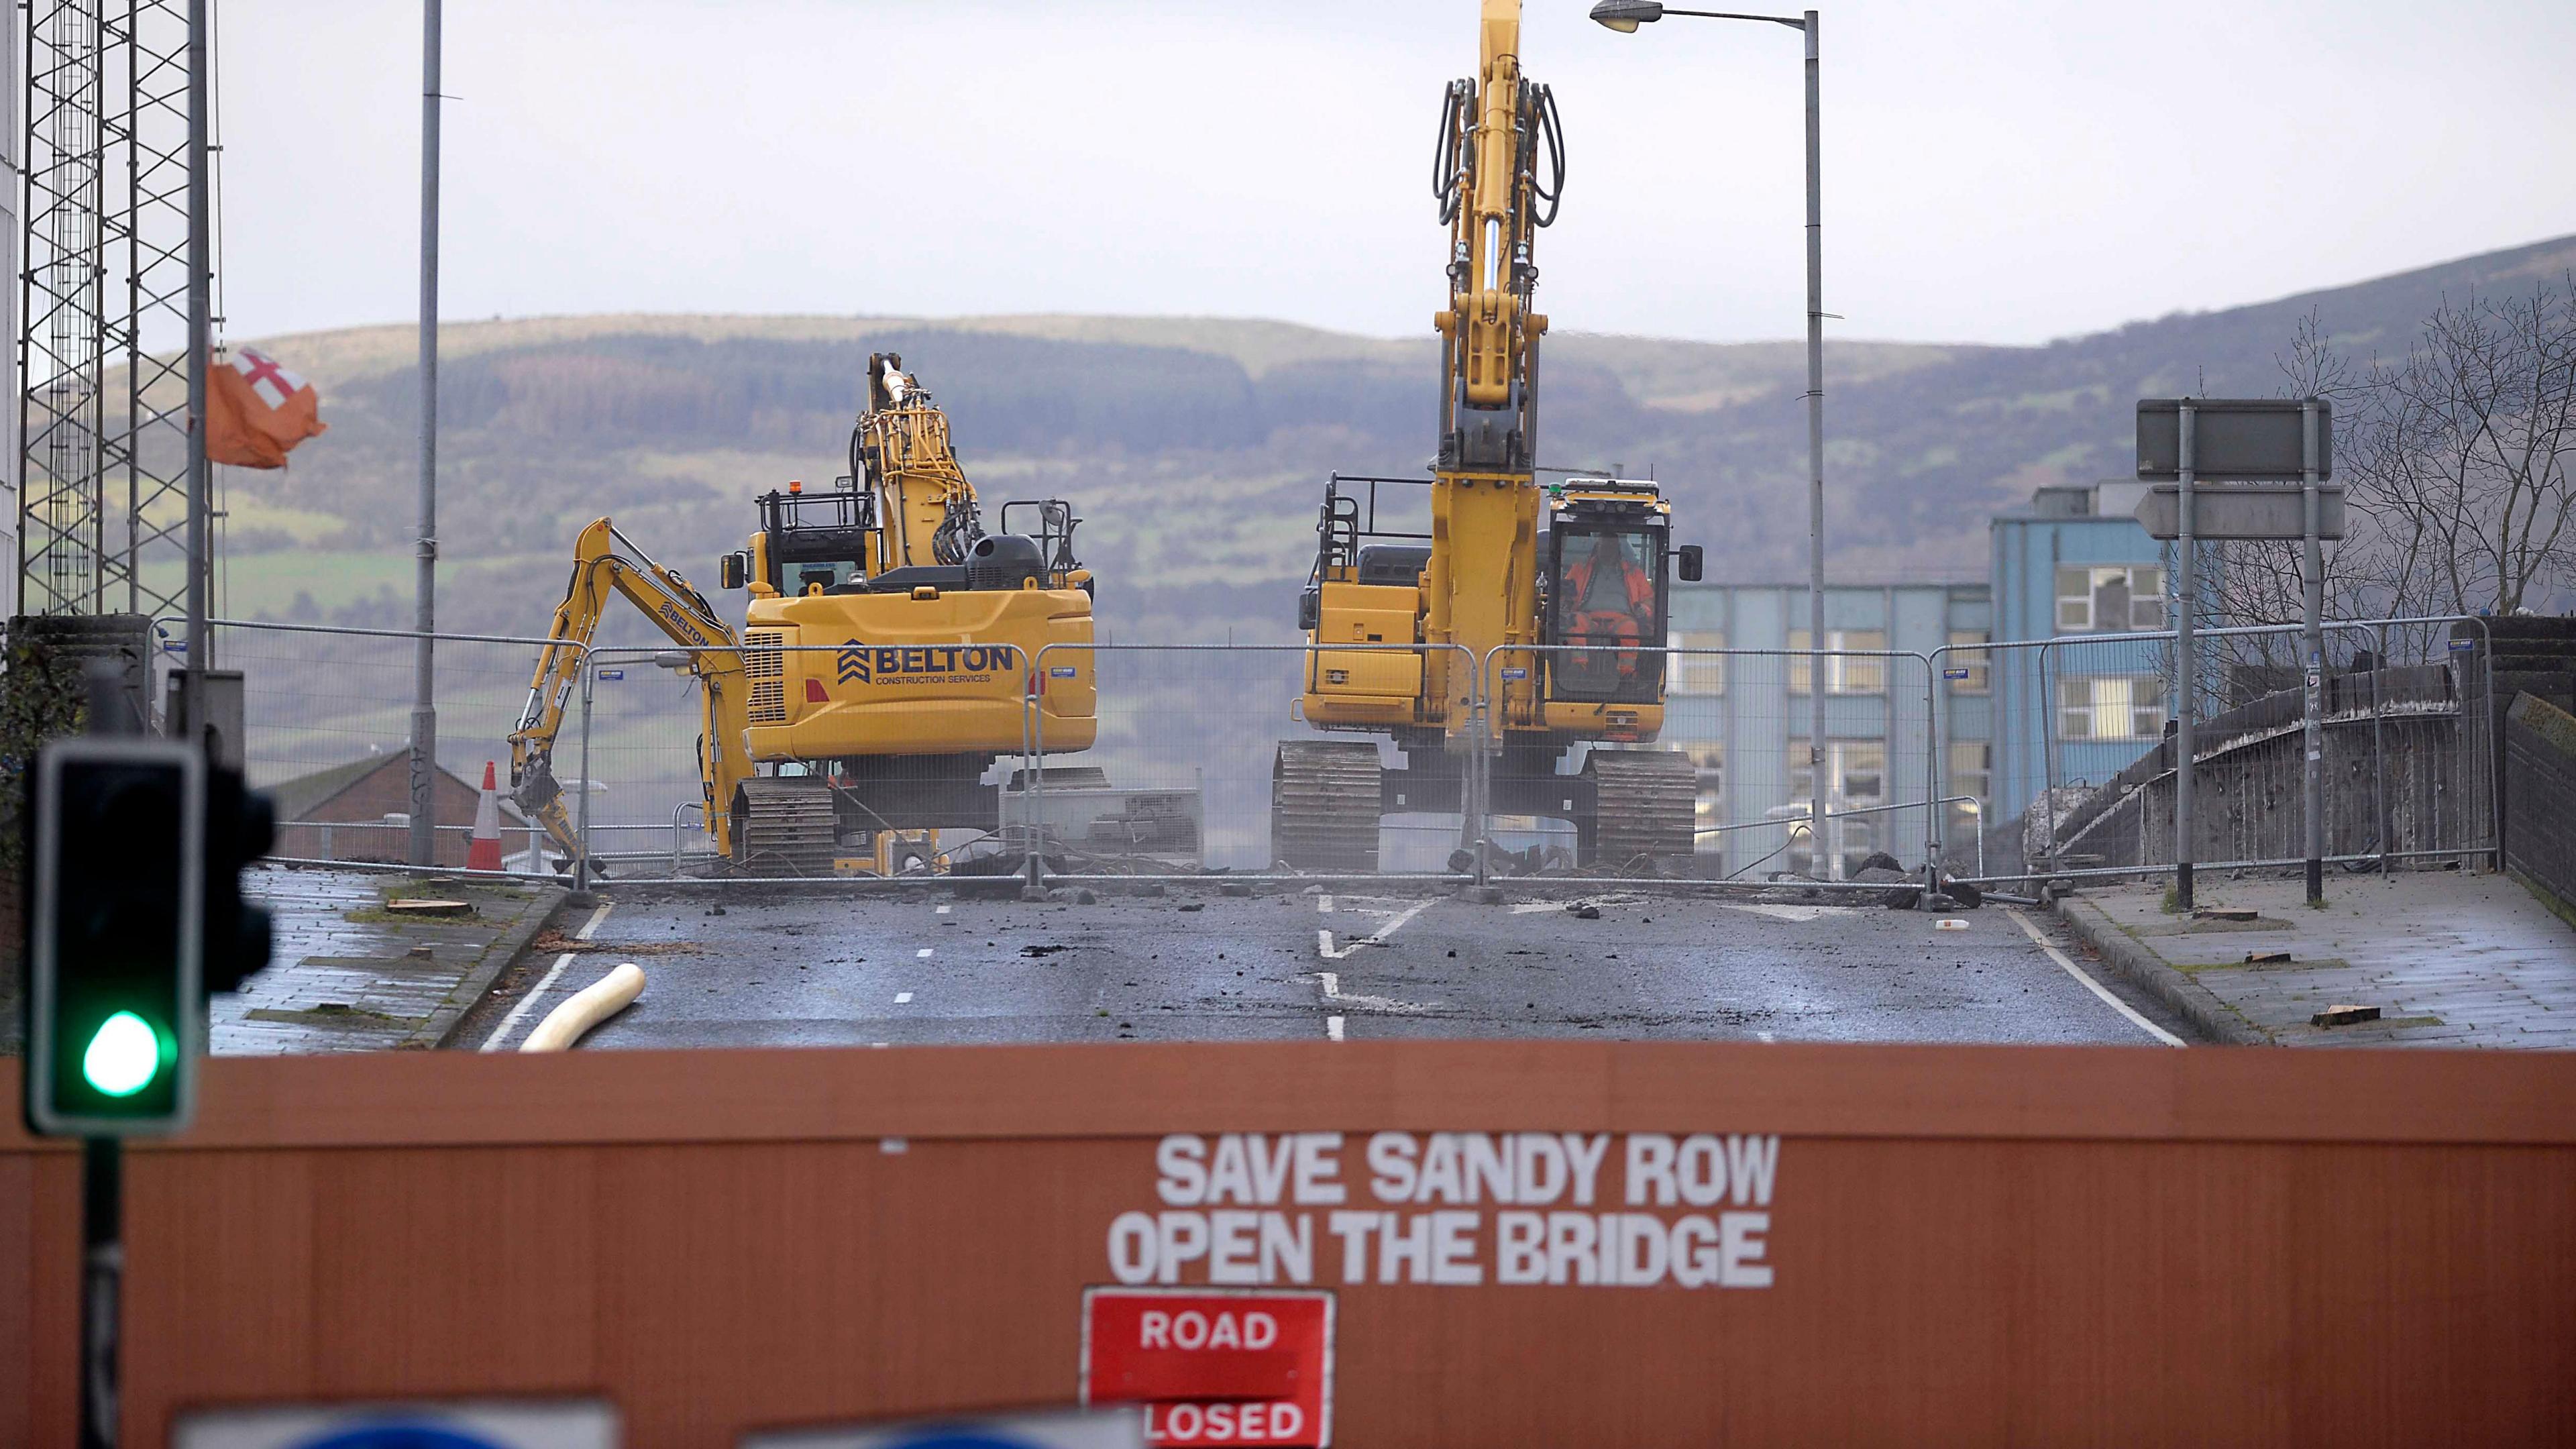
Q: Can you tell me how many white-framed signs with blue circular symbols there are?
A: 2